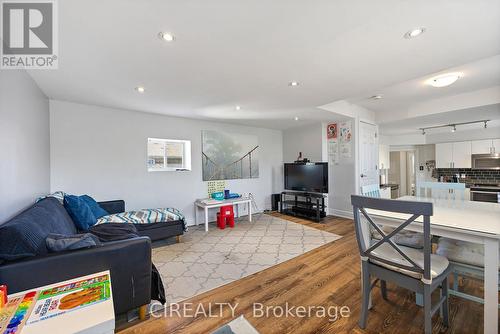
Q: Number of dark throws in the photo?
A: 1